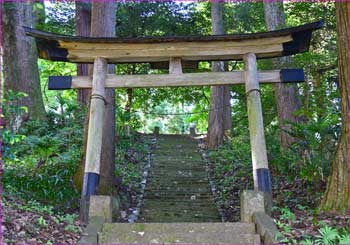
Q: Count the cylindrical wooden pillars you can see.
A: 2